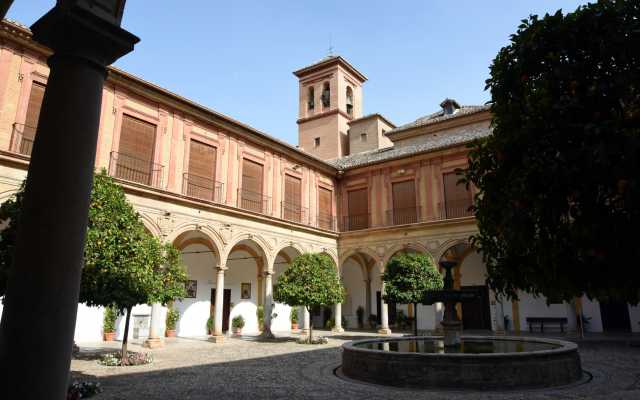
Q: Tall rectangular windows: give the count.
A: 9